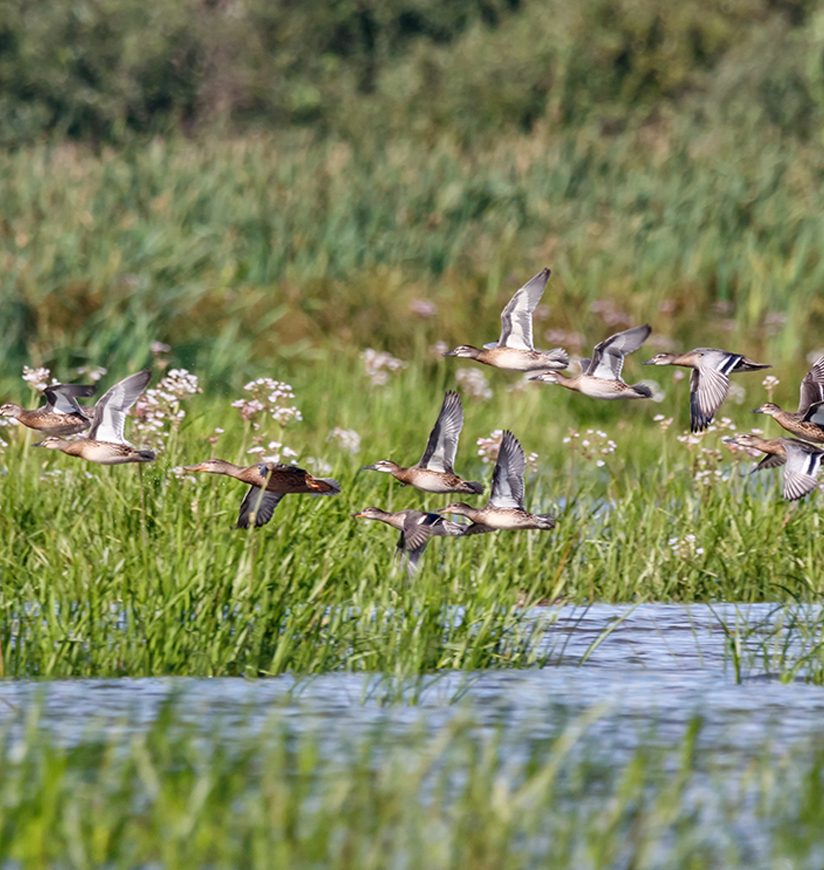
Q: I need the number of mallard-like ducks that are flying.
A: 11